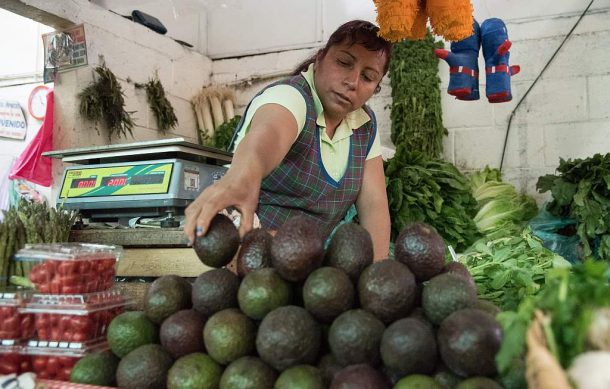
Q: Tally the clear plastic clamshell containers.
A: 5